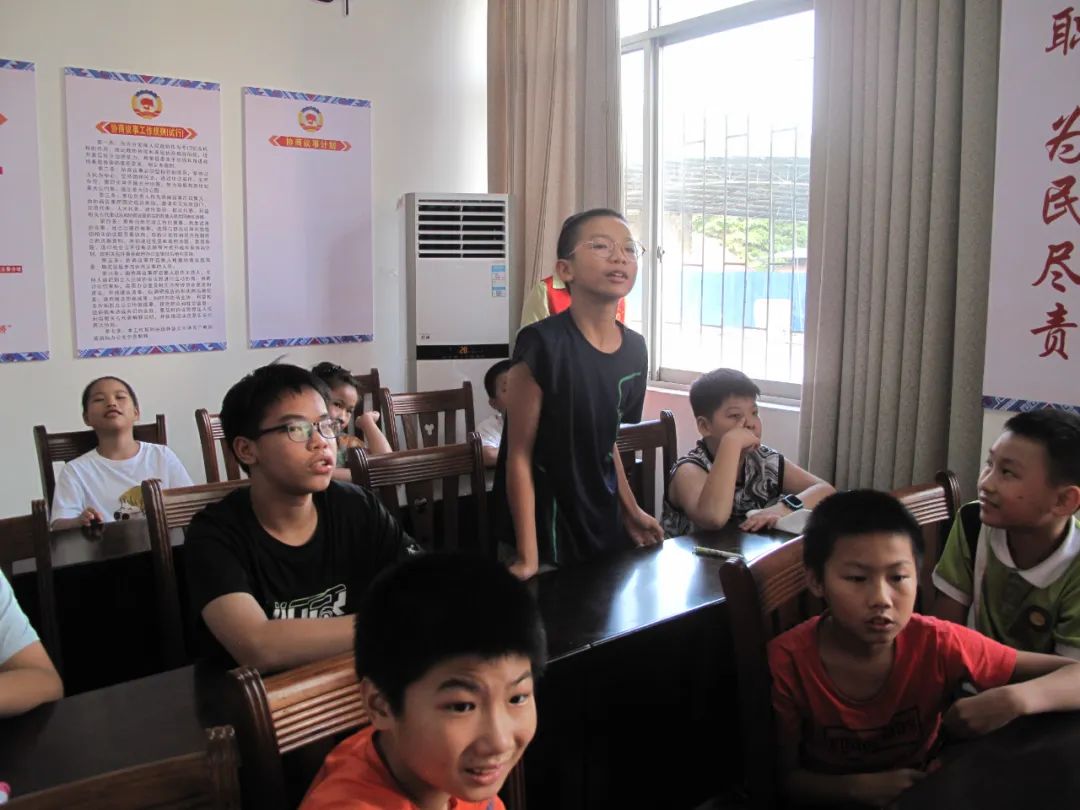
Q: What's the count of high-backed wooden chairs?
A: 12